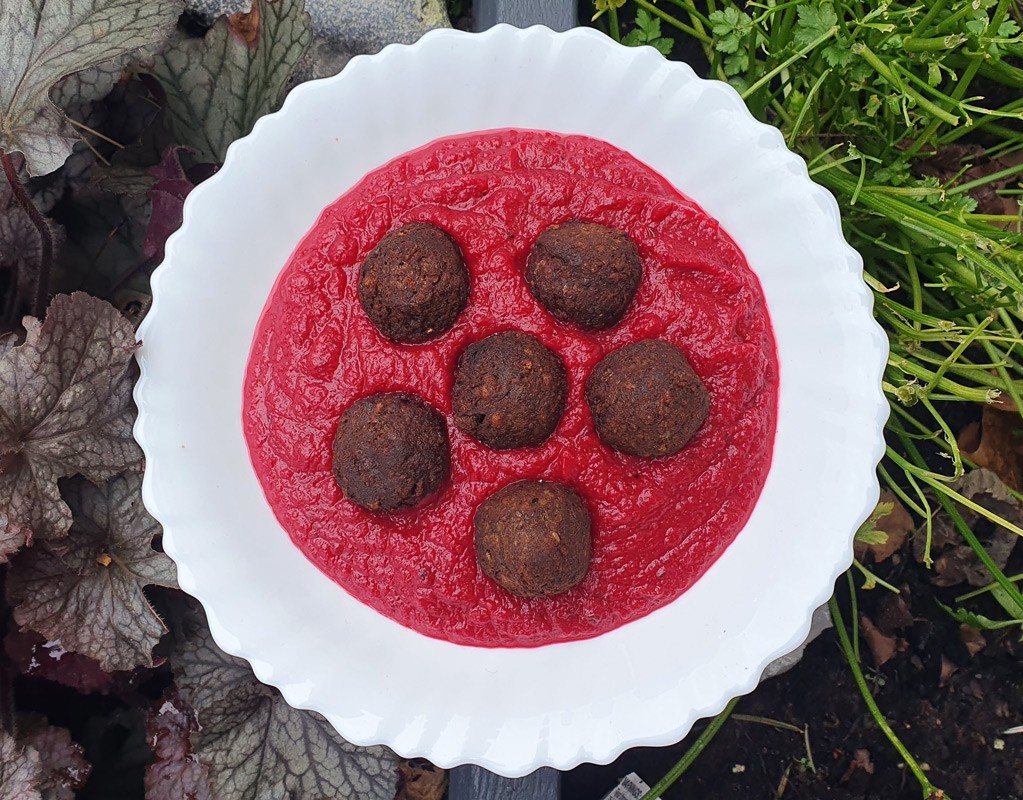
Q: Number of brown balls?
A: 6